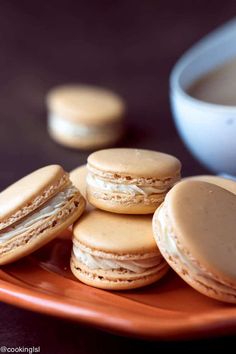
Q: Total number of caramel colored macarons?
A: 7